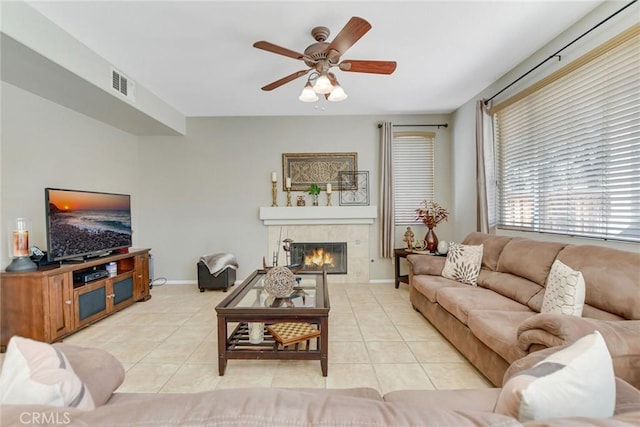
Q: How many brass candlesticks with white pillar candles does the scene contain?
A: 3